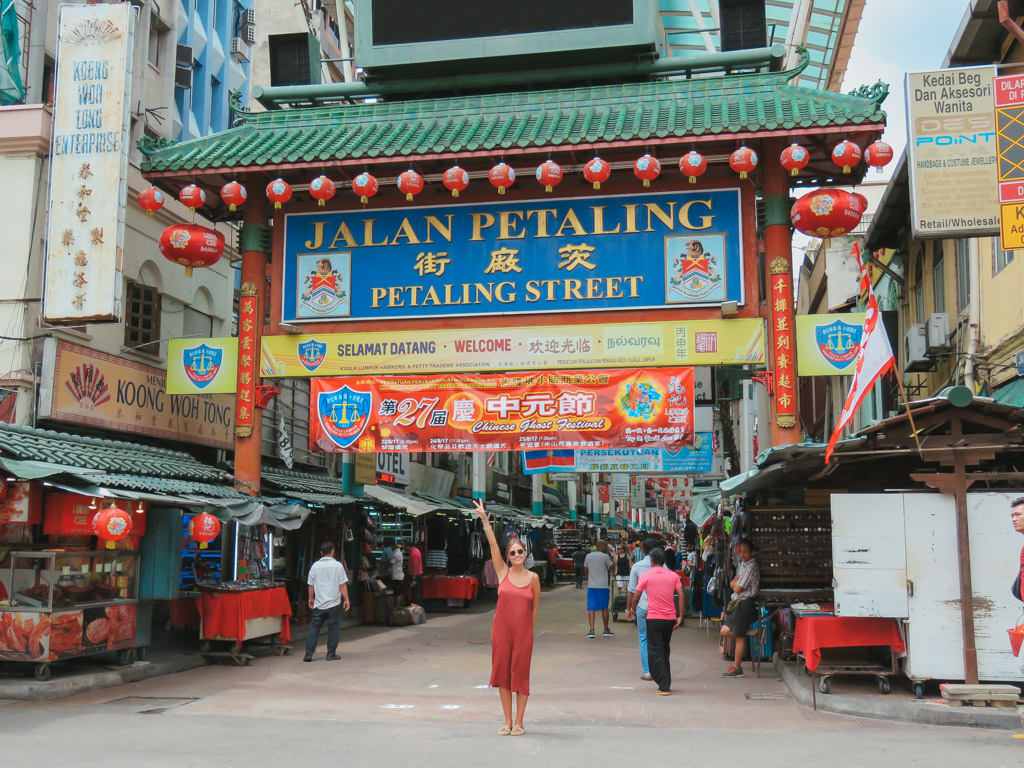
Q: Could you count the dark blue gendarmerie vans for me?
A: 0